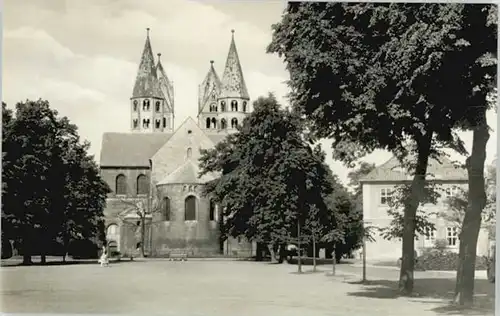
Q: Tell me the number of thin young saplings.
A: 4